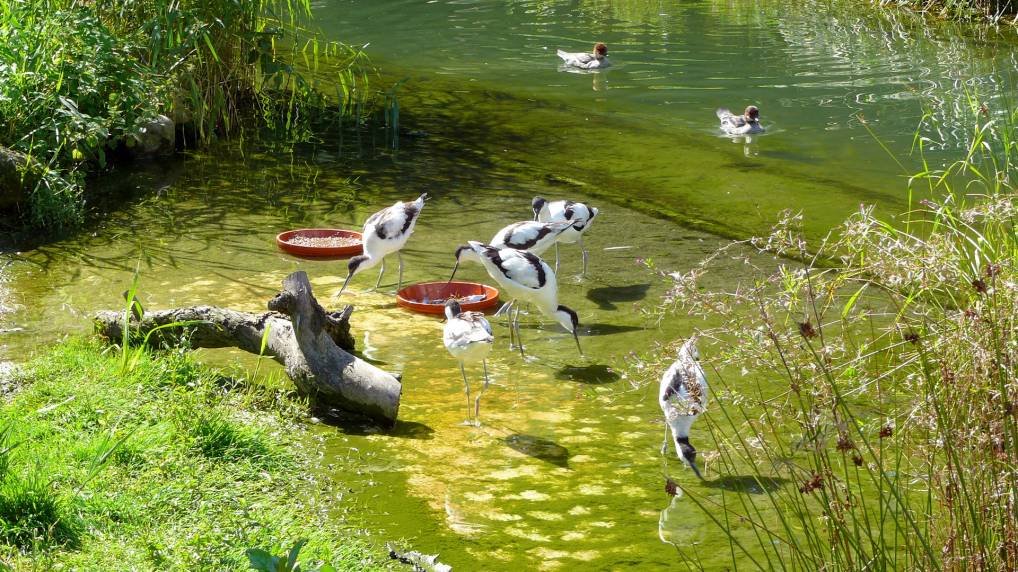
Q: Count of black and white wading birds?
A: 6